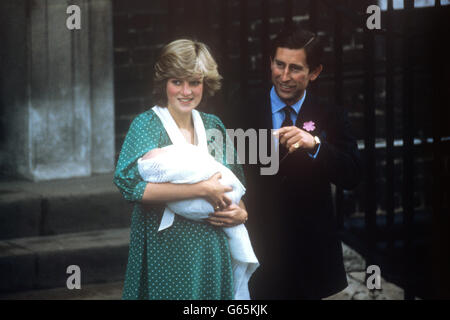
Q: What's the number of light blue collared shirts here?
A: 1